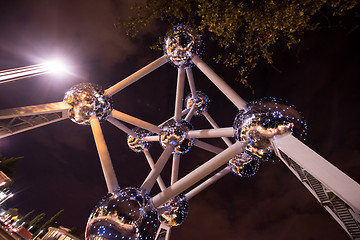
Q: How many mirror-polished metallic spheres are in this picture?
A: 9